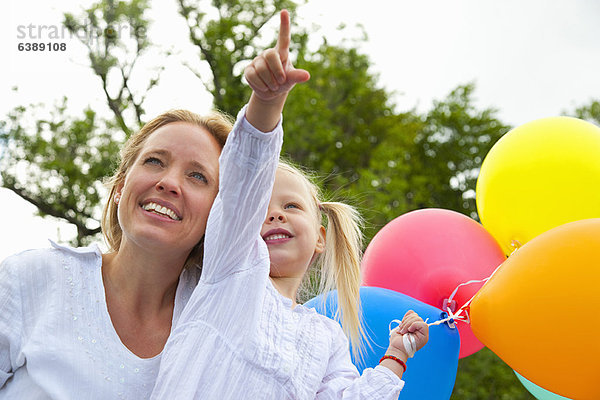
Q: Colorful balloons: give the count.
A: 5